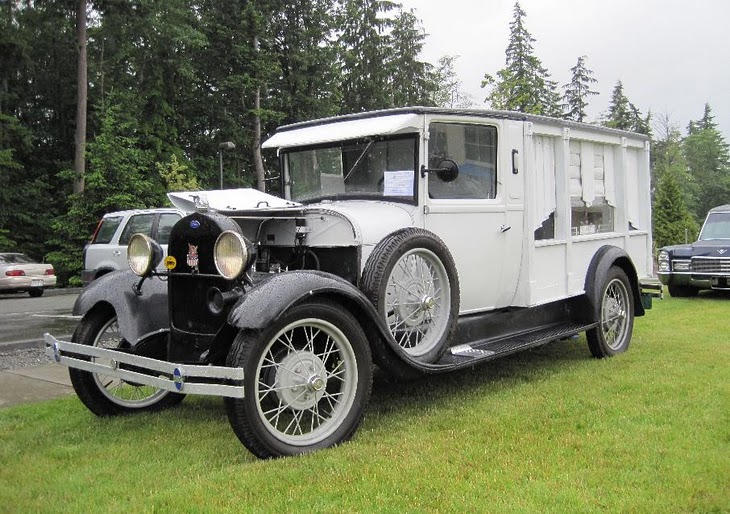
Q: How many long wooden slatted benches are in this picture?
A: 0